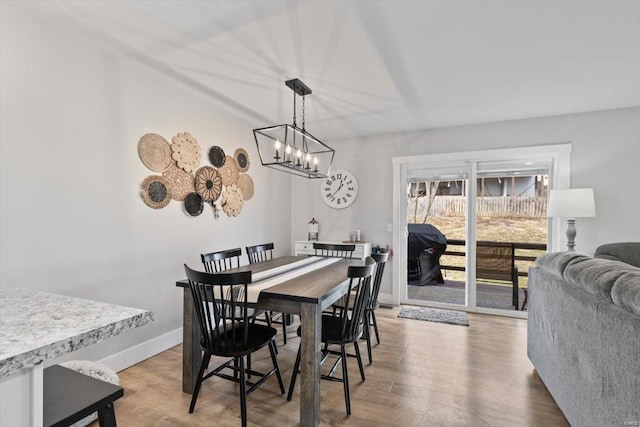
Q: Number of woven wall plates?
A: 11